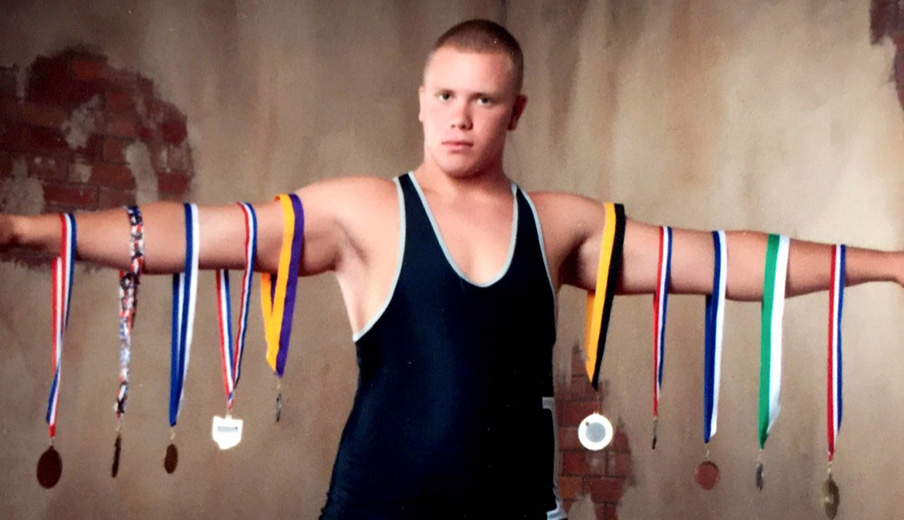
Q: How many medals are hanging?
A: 10